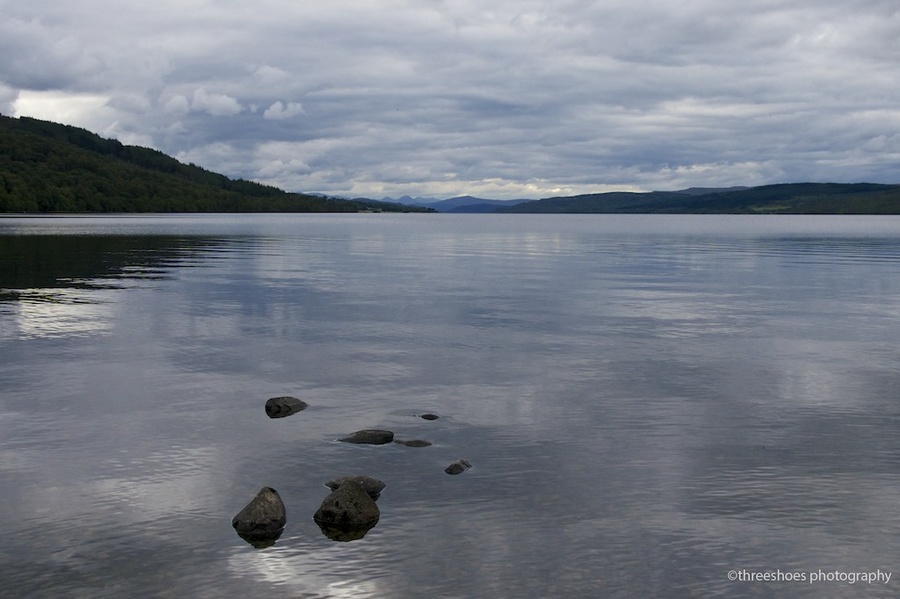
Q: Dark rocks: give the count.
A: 8